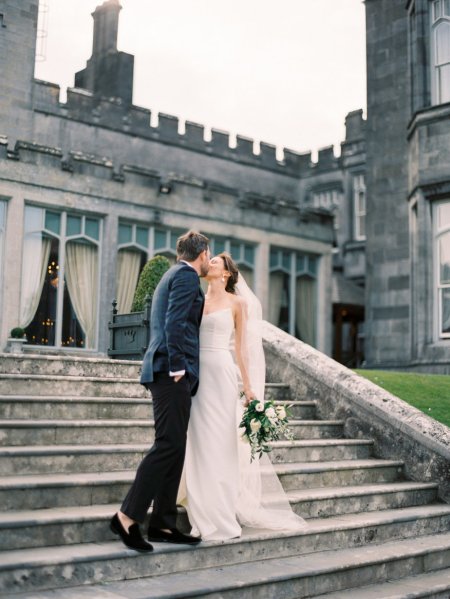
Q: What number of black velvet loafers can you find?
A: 2